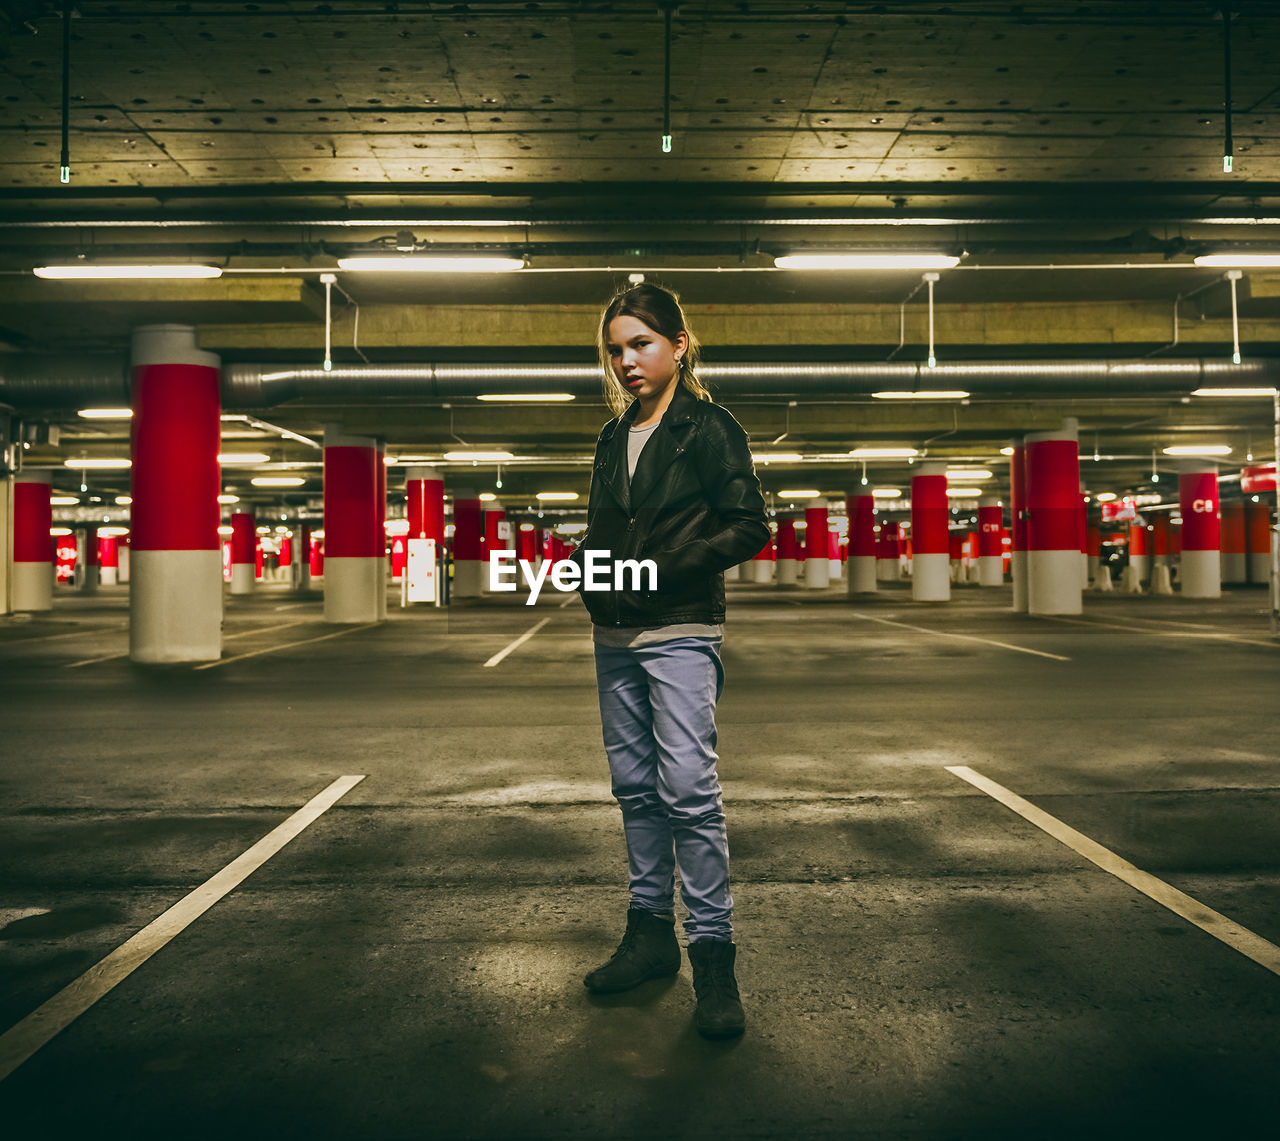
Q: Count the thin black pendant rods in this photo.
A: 3